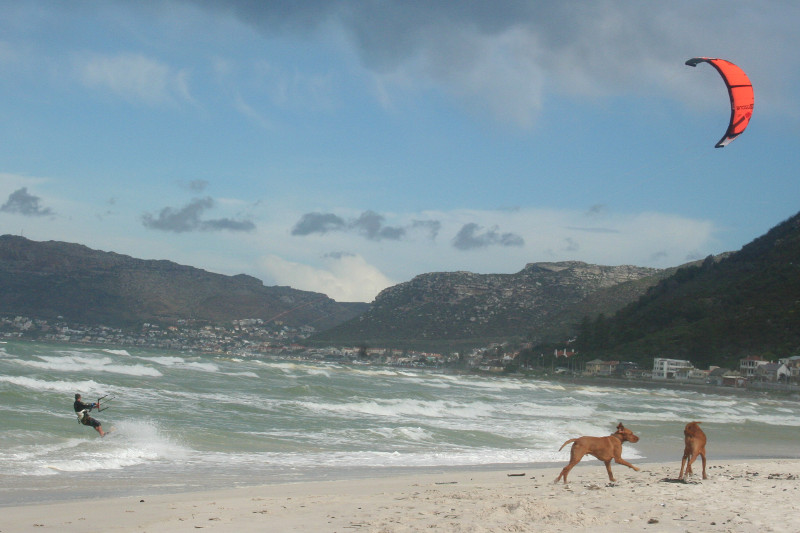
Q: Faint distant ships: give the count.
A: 0